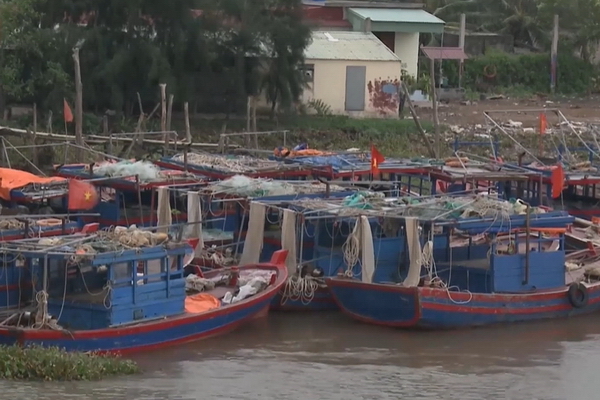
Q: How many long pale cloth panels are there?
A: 6